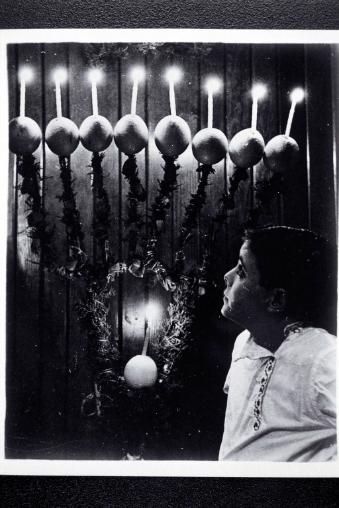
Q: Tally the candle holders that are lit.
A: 9